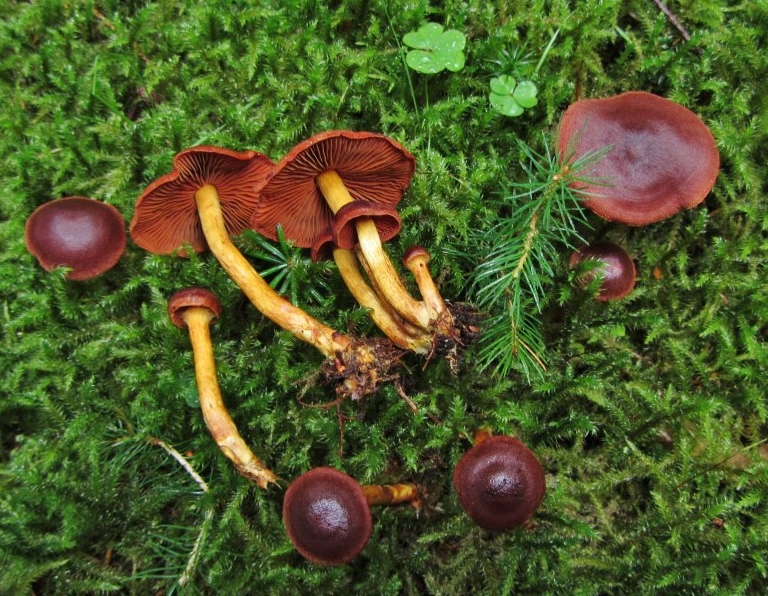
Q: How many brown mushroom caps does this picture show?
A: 11